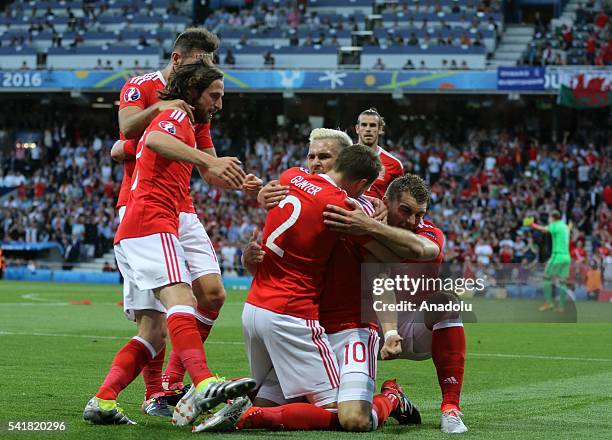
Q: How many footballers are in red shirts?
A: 6